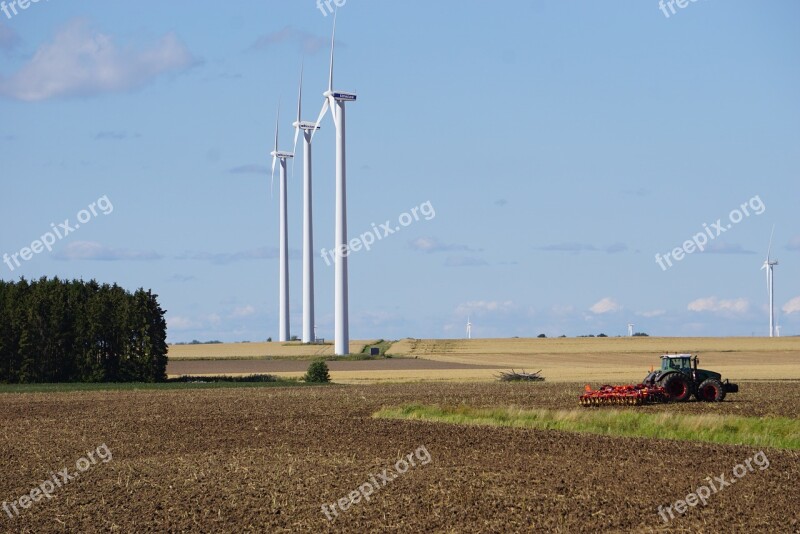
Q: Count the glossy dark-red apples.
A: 0